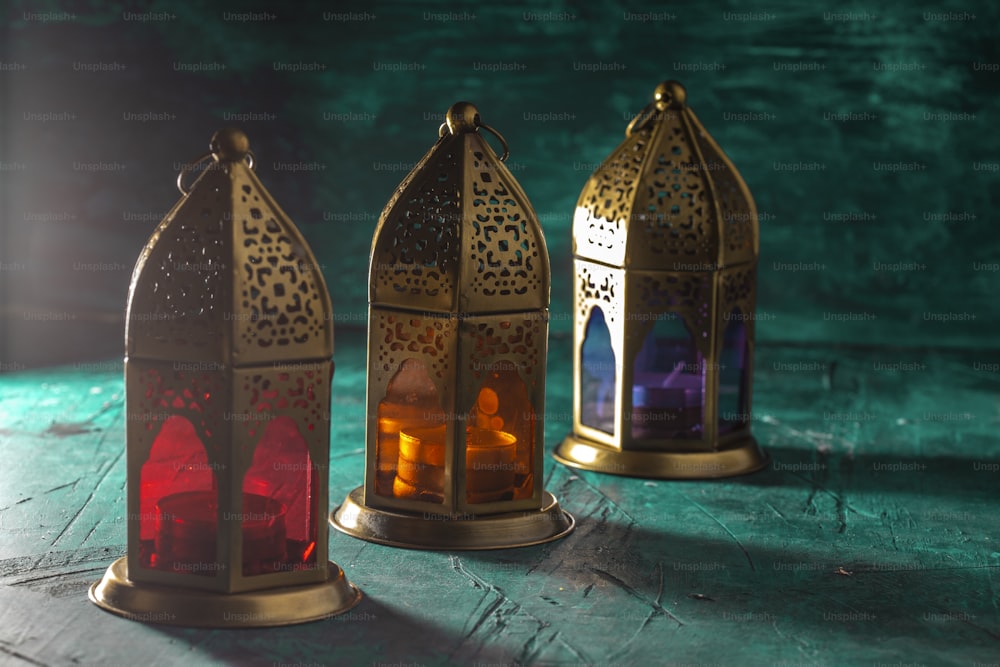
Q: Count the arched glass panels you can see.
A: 7